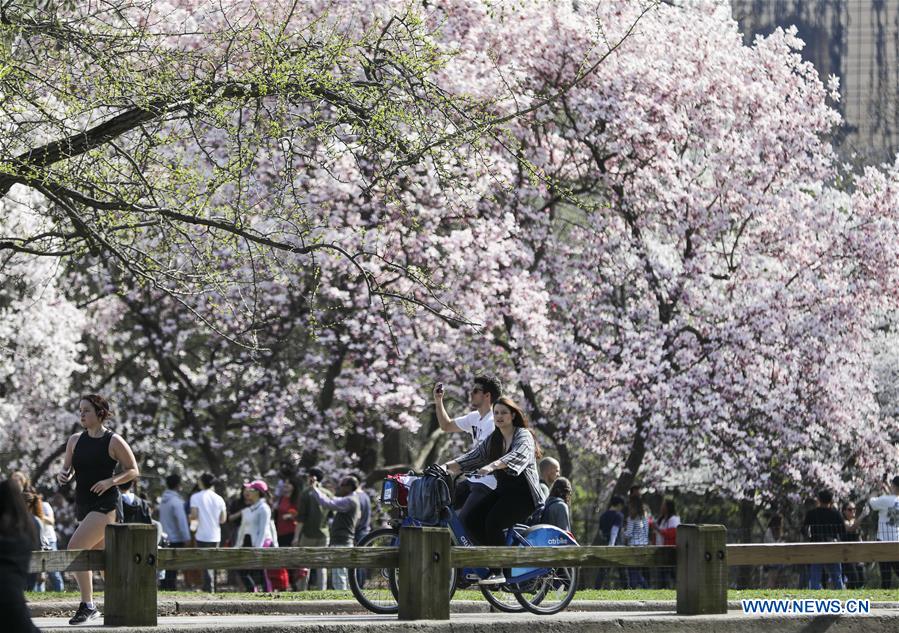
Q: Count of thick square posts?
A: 3